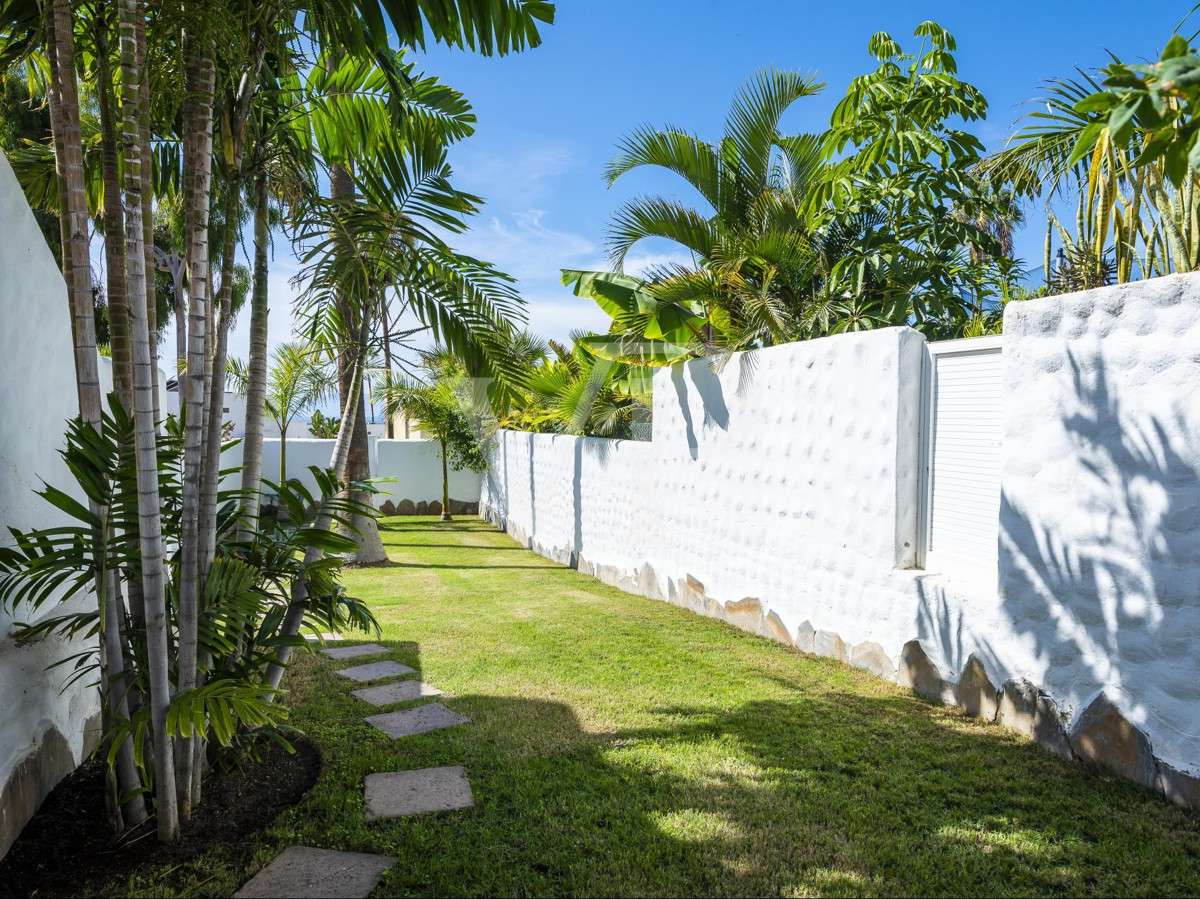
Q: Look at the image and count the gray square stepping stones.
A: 7